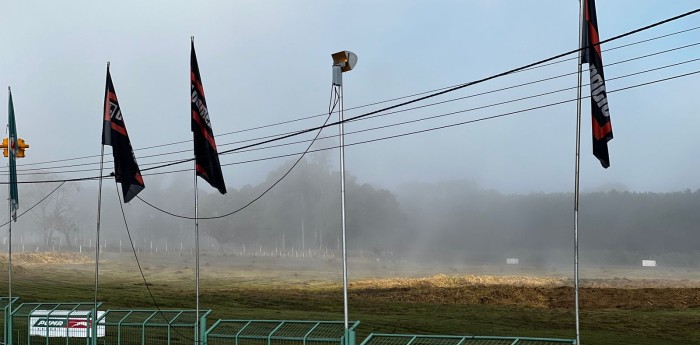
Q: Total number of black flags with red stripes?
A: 3